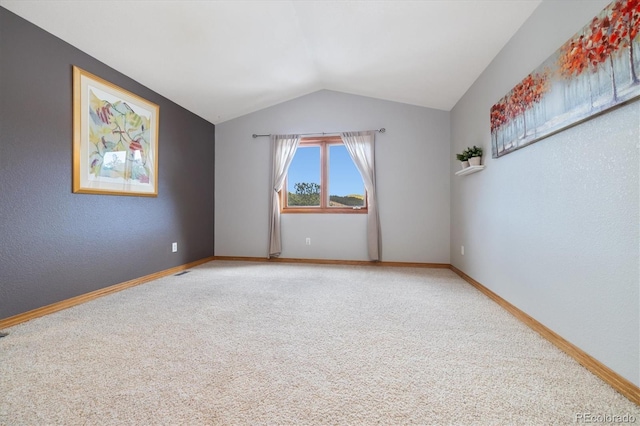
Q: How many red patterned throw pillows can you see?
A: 0